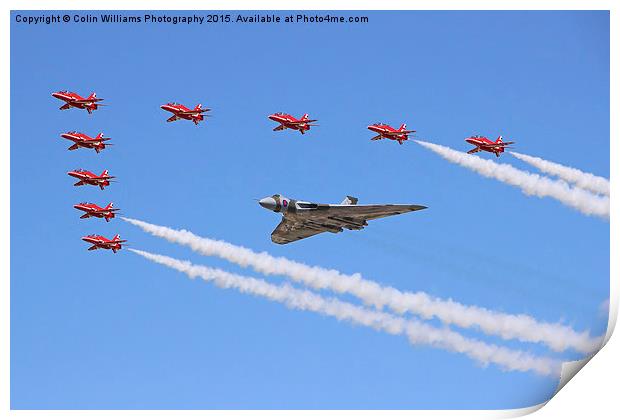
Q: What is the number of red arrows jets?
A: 9